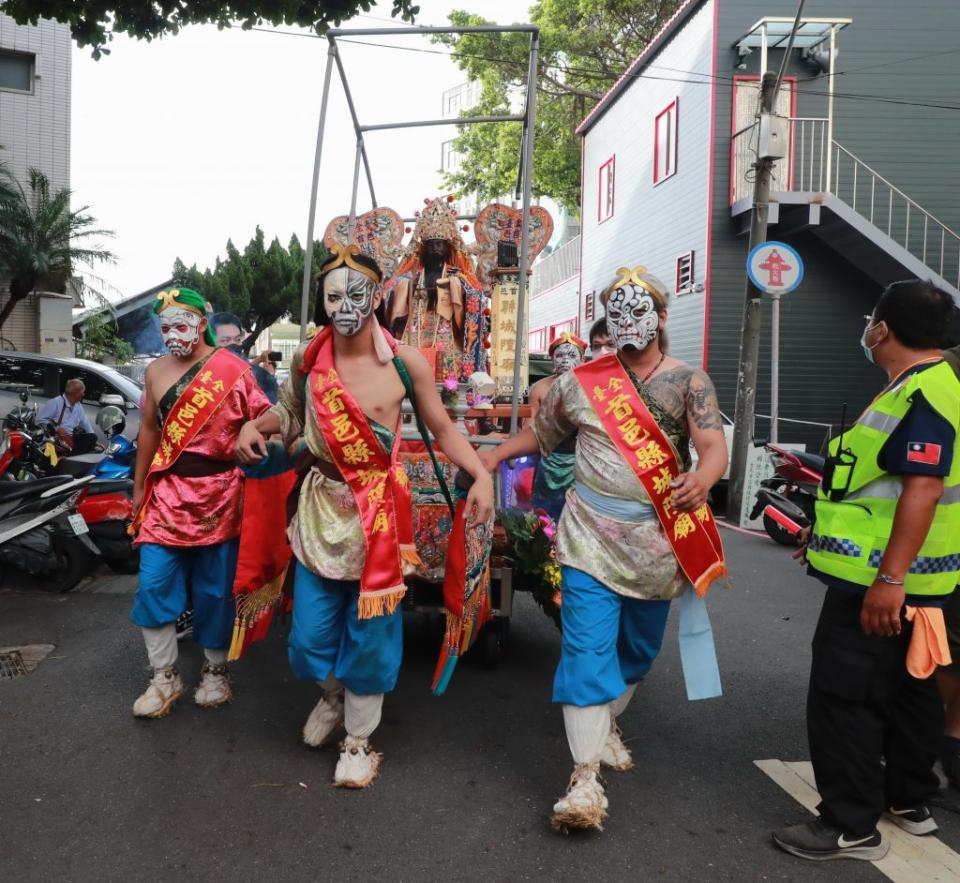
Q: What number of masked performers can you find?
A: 4